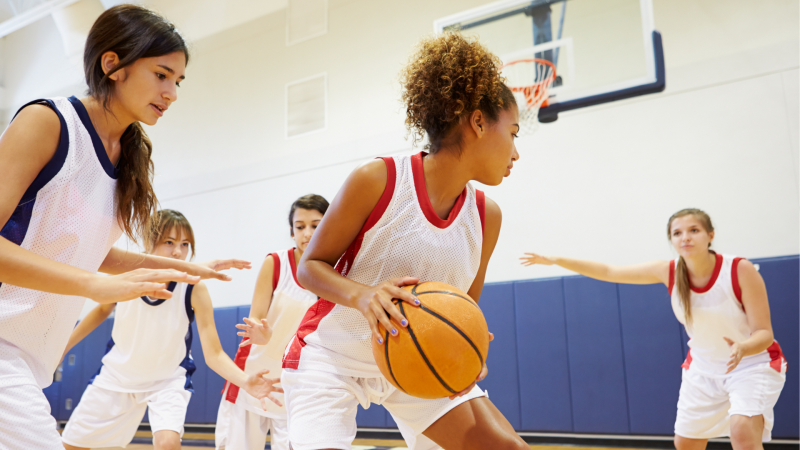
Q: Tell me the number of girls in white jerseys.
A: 5